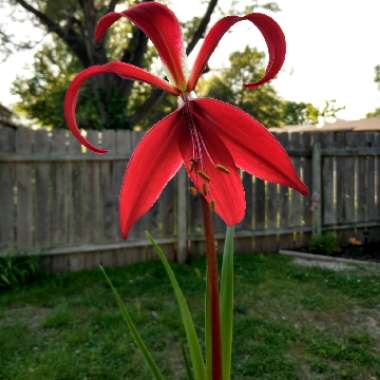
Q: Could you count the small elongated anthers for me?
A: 6